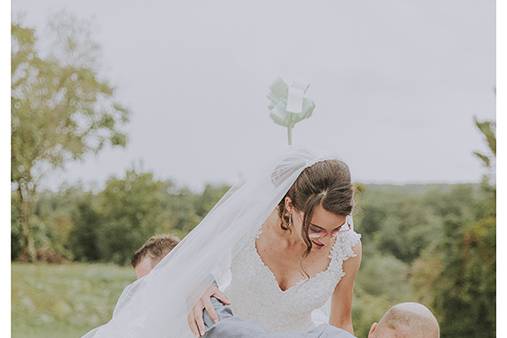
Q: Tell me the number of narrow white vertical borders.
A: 2